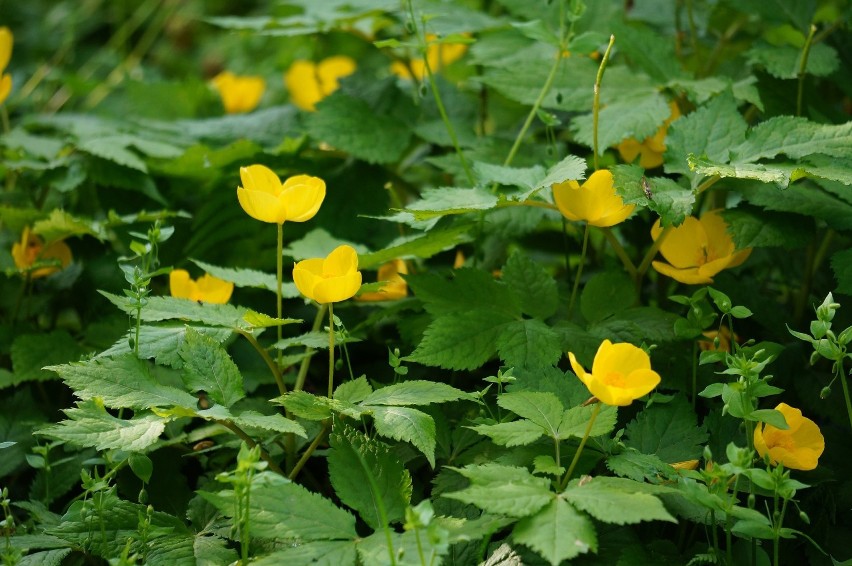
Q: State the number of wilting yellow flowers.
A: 0